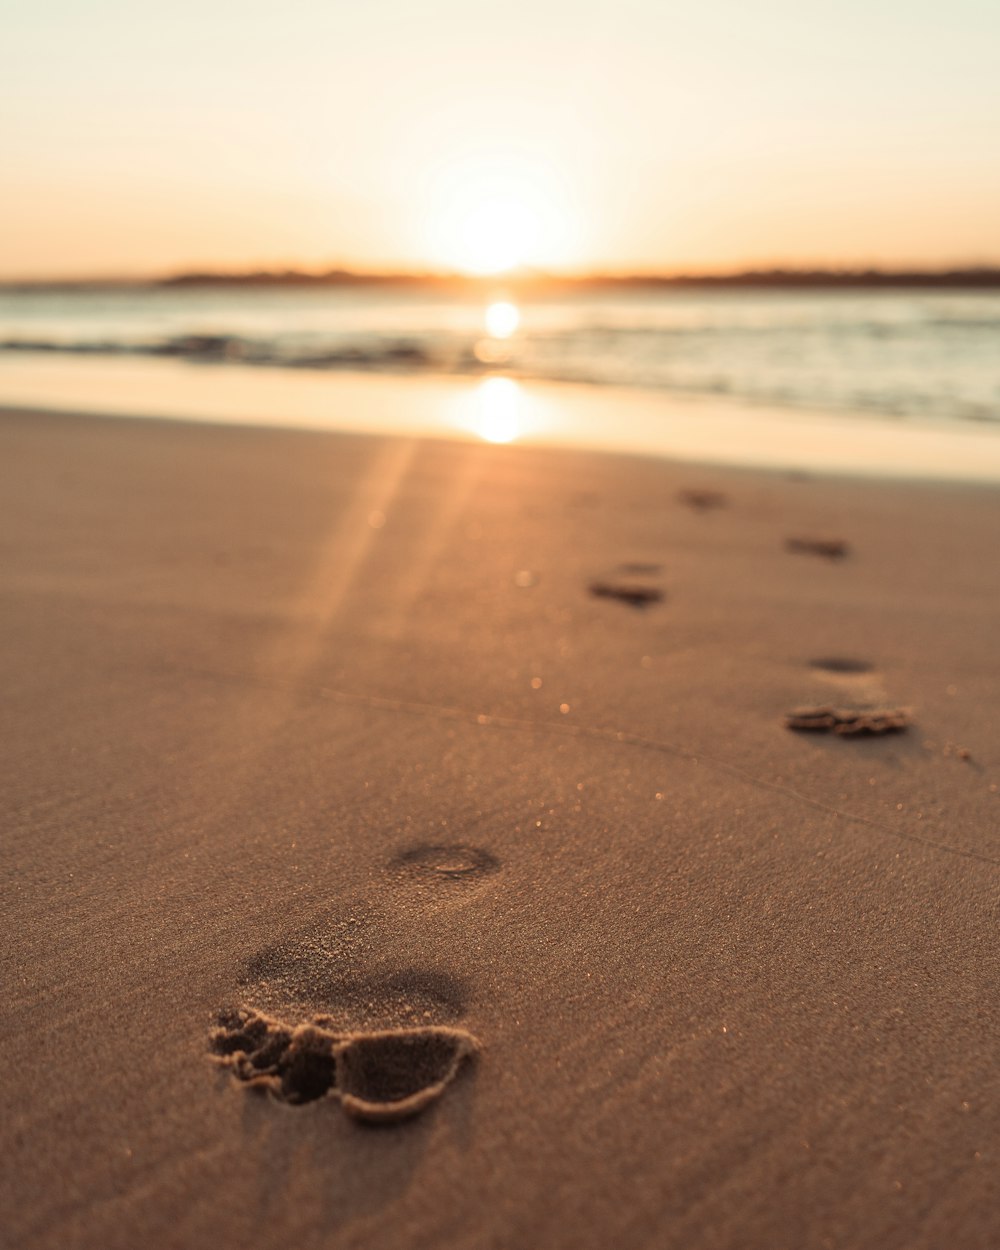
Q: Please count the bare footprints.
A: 5